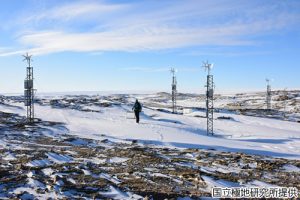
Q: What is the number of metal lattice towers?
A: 4